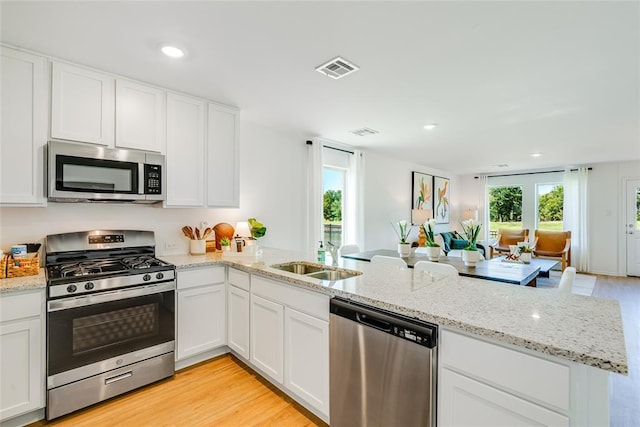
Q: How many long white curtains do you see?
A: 4